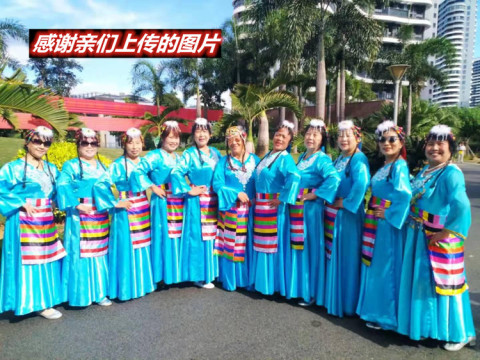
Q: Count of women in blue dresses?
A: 11